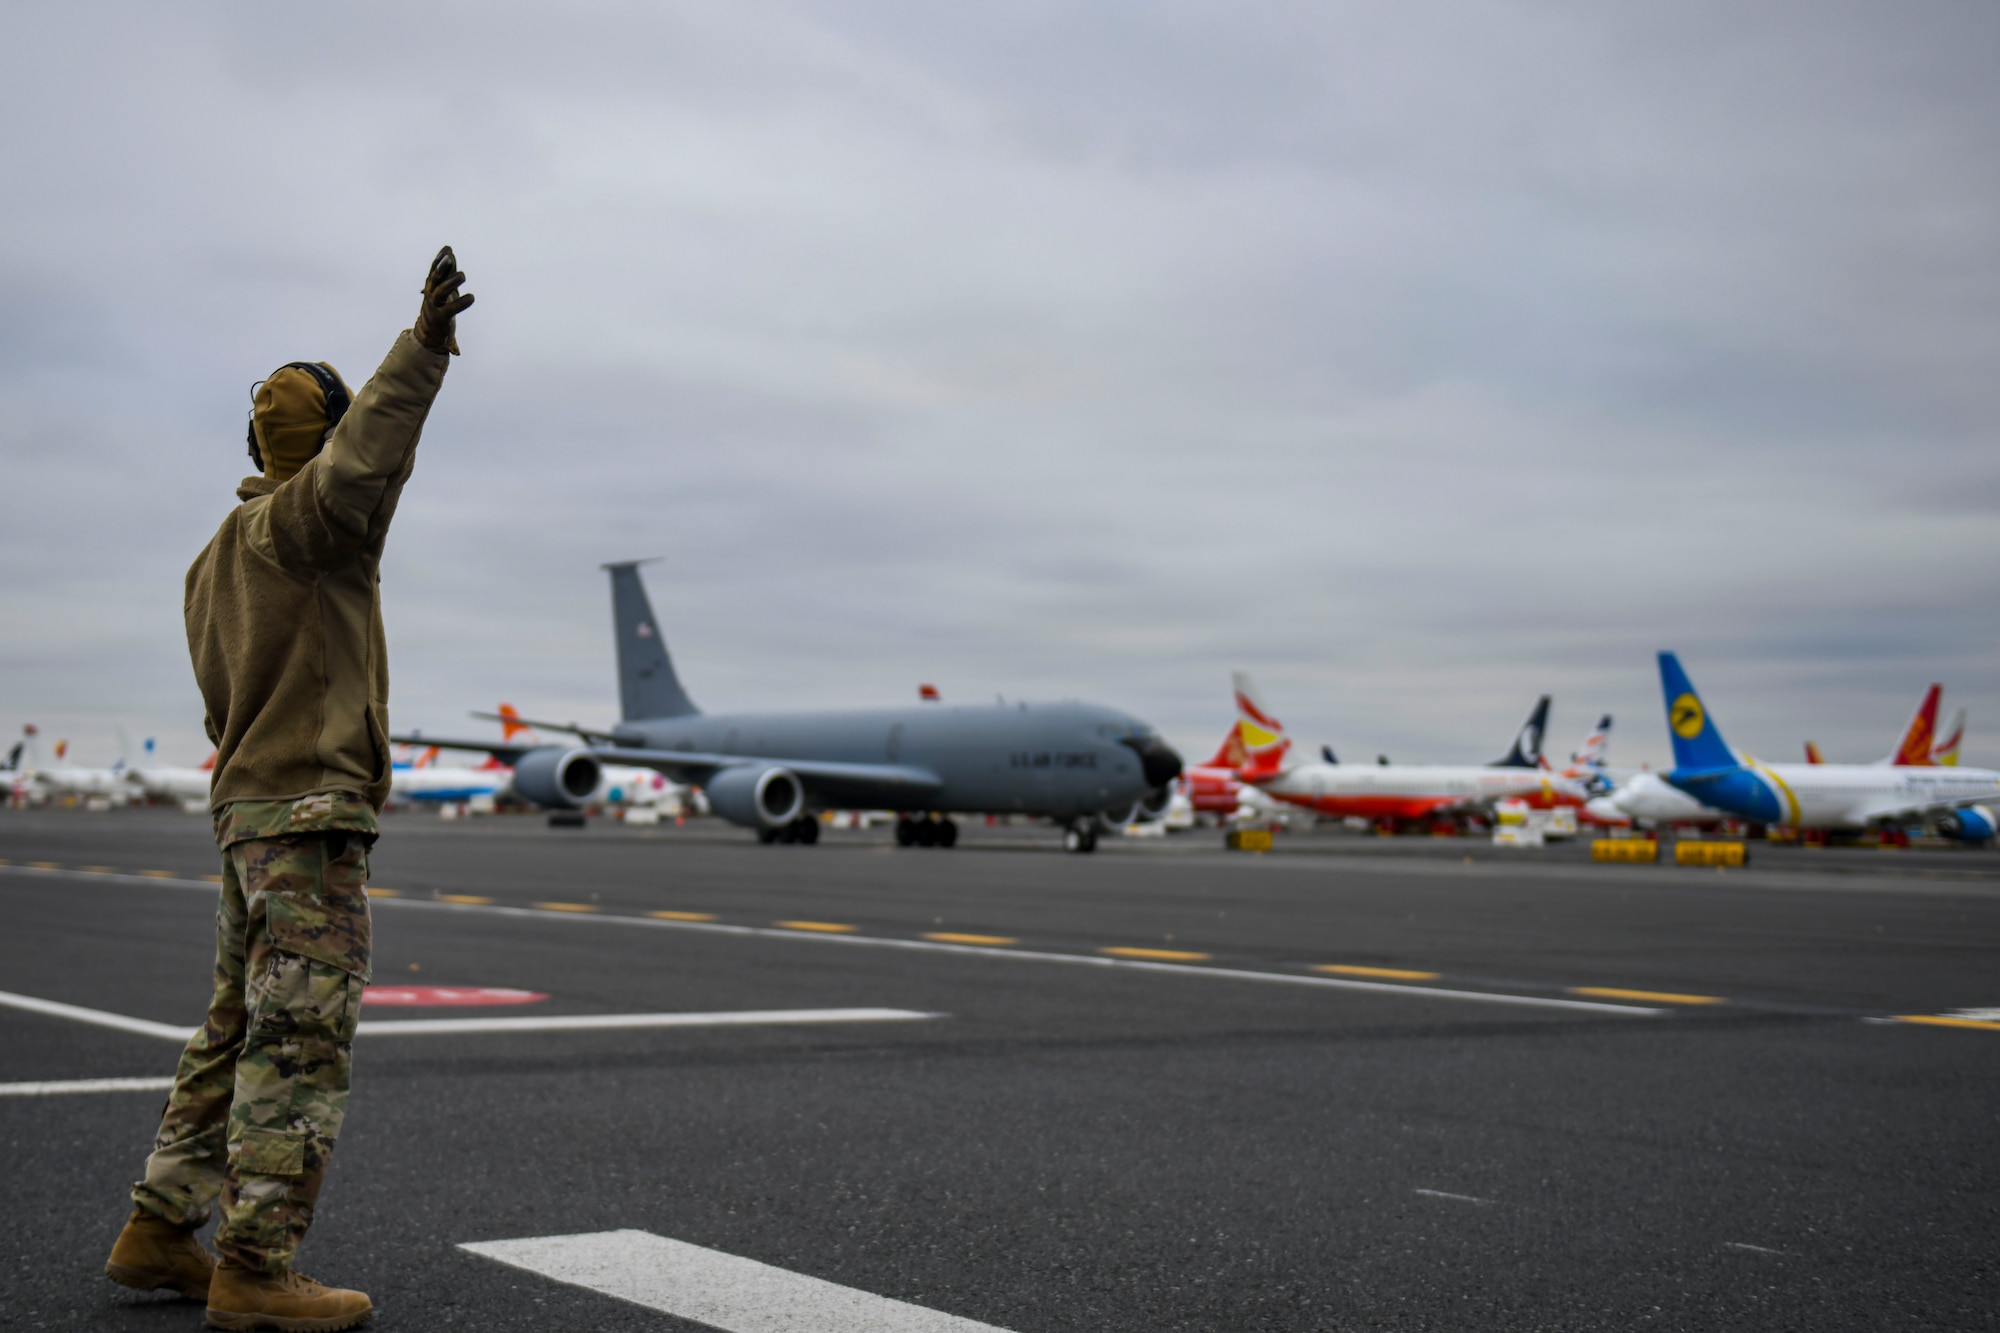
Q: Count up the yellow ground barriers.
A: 3